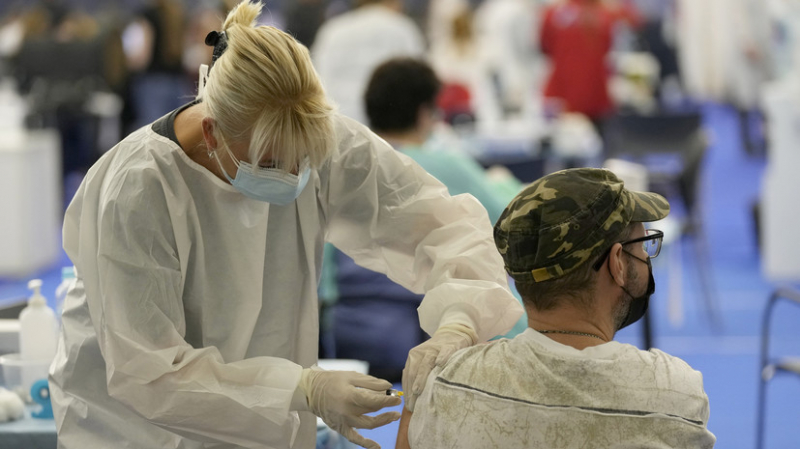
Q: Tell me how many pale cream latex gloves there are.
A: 2